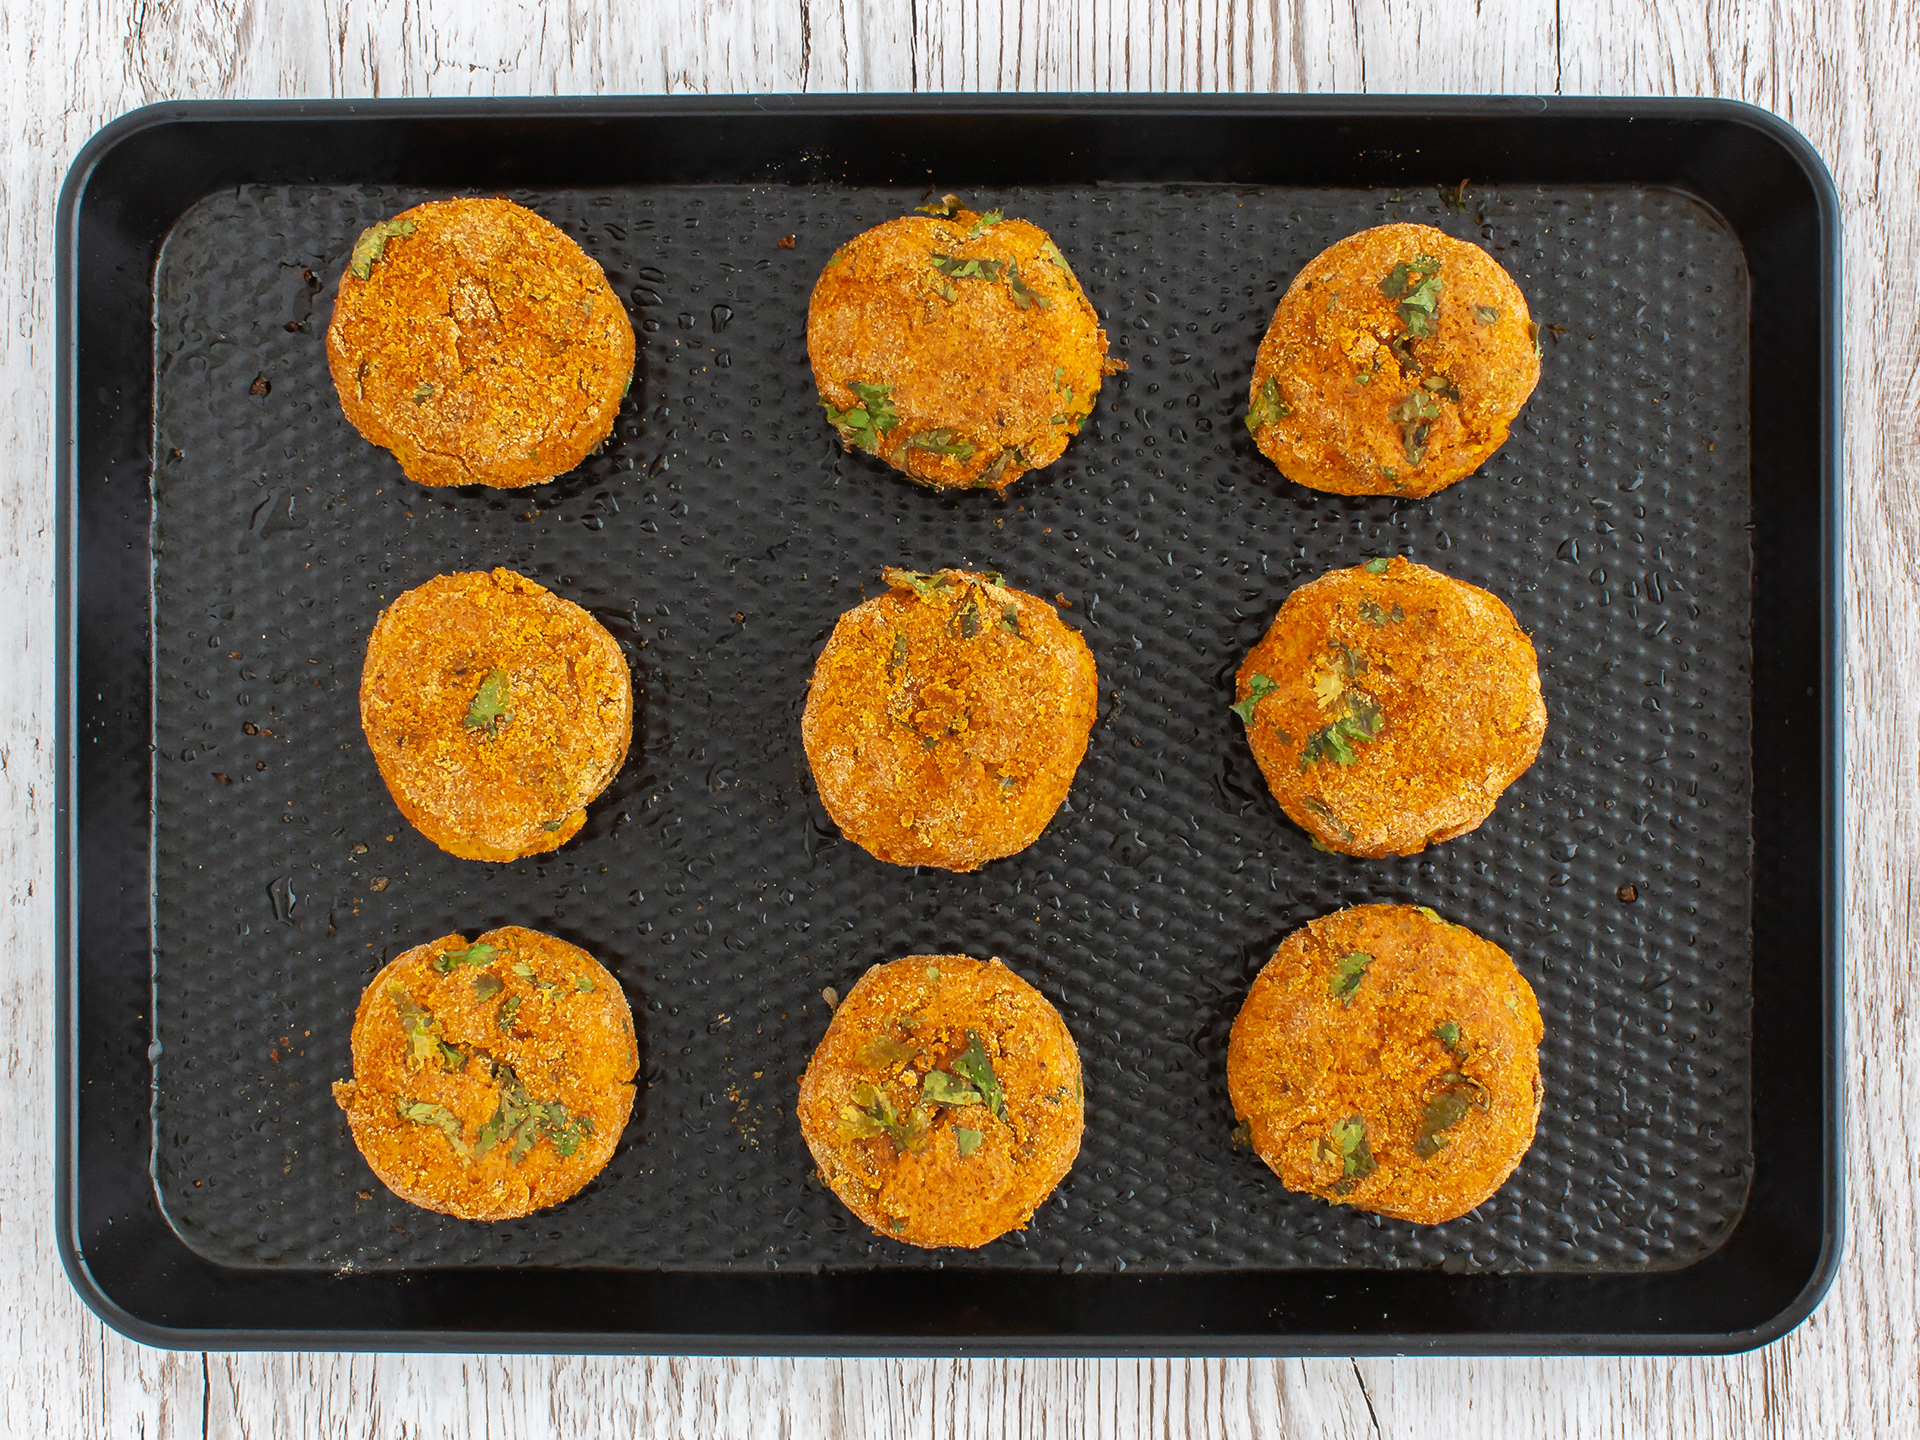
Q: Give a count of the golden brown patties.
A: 9